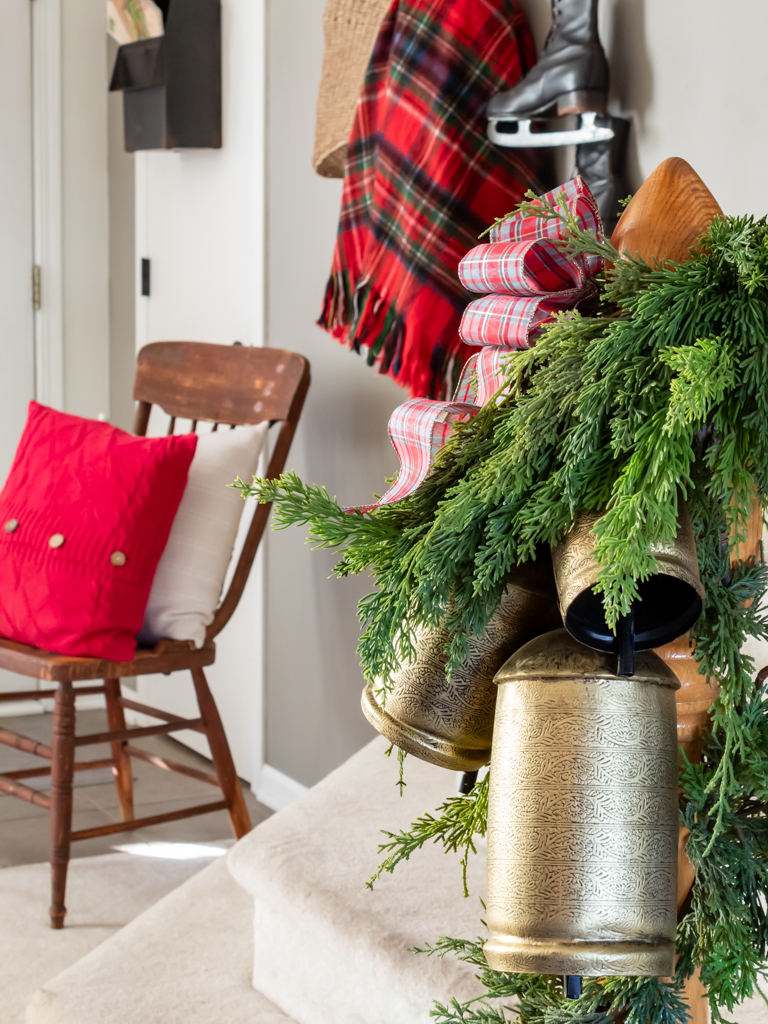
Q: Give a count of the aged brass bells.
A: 3